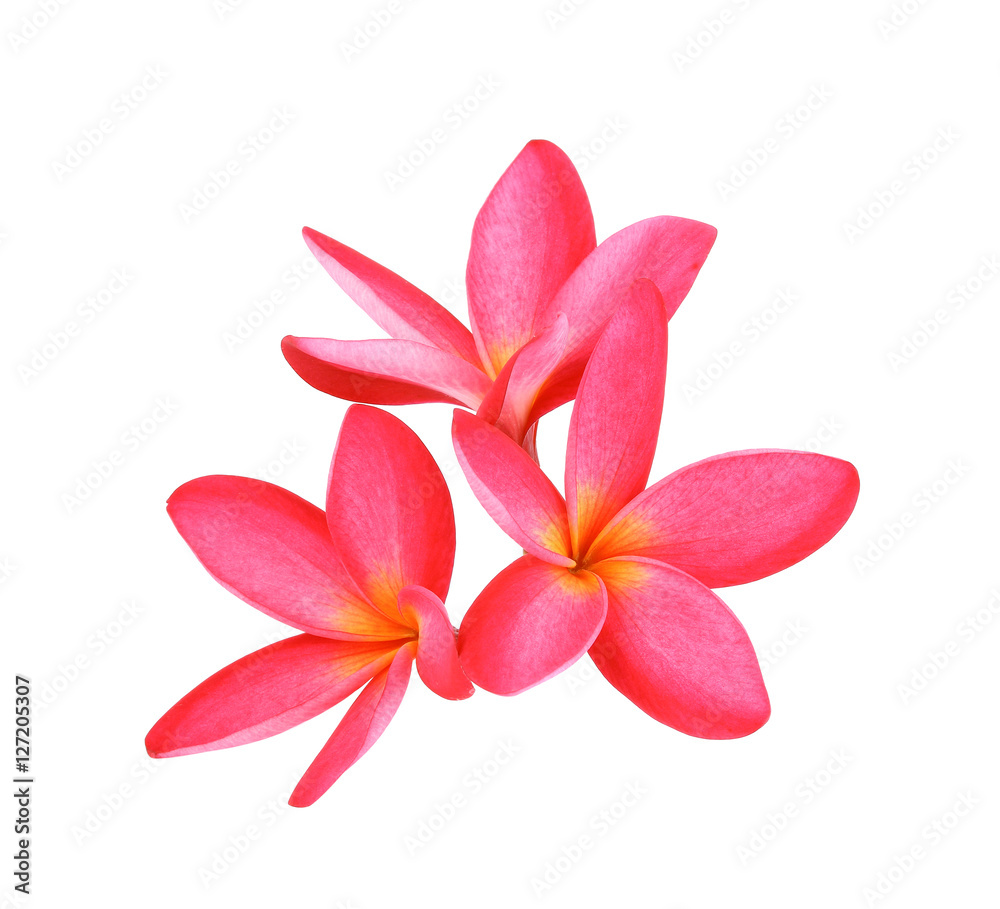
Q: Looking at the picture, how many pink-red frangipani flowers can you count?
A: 3